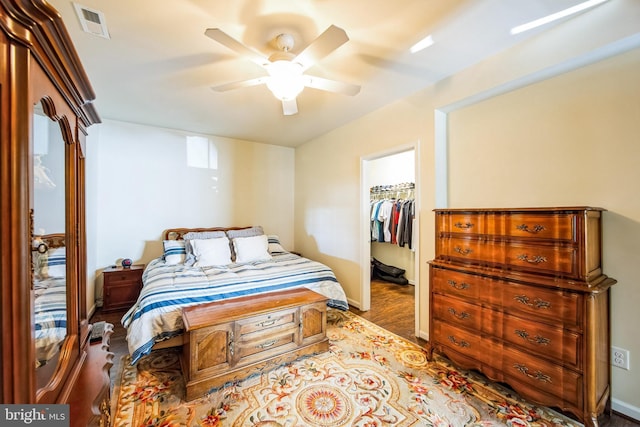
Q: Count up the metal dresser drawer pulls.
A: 10